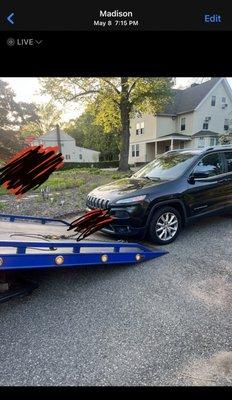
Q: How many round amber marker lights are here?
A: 4